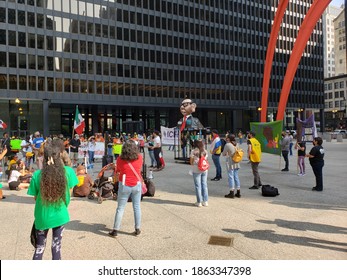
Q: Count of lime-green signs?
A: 2